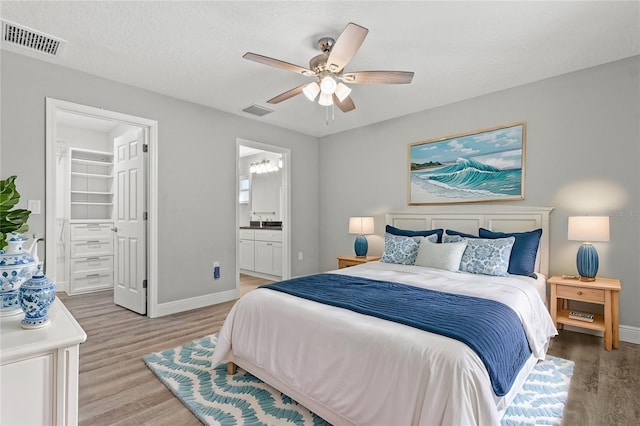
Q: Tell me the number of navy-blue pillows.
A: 3